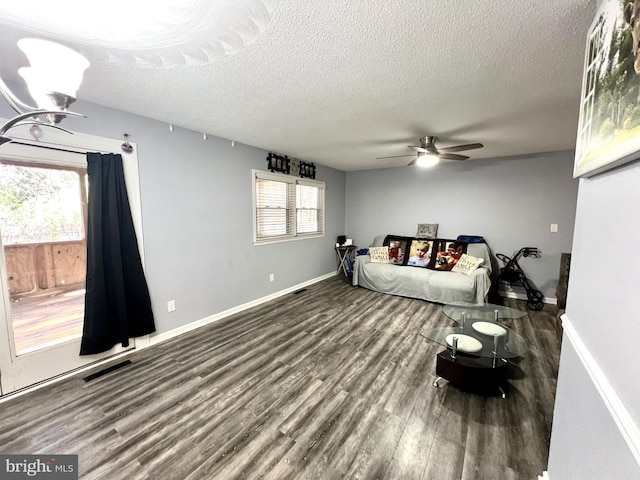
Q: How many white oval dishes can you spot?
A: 2